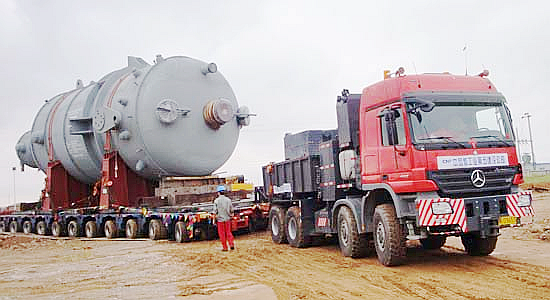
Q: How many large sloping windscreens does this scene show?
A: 1